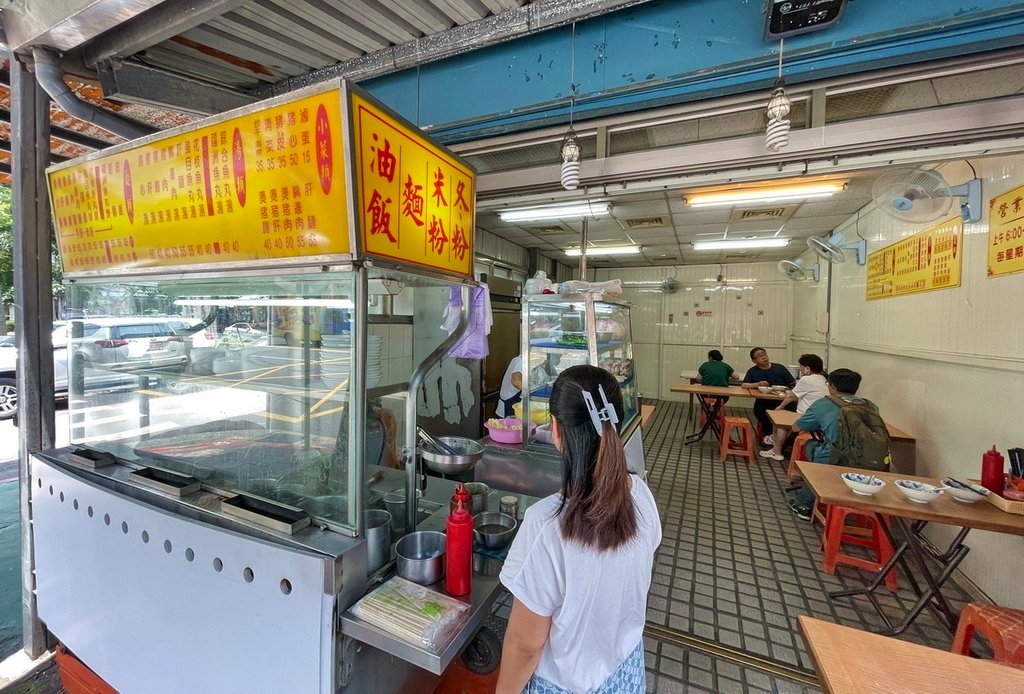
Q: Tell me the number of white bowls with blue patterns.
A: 3